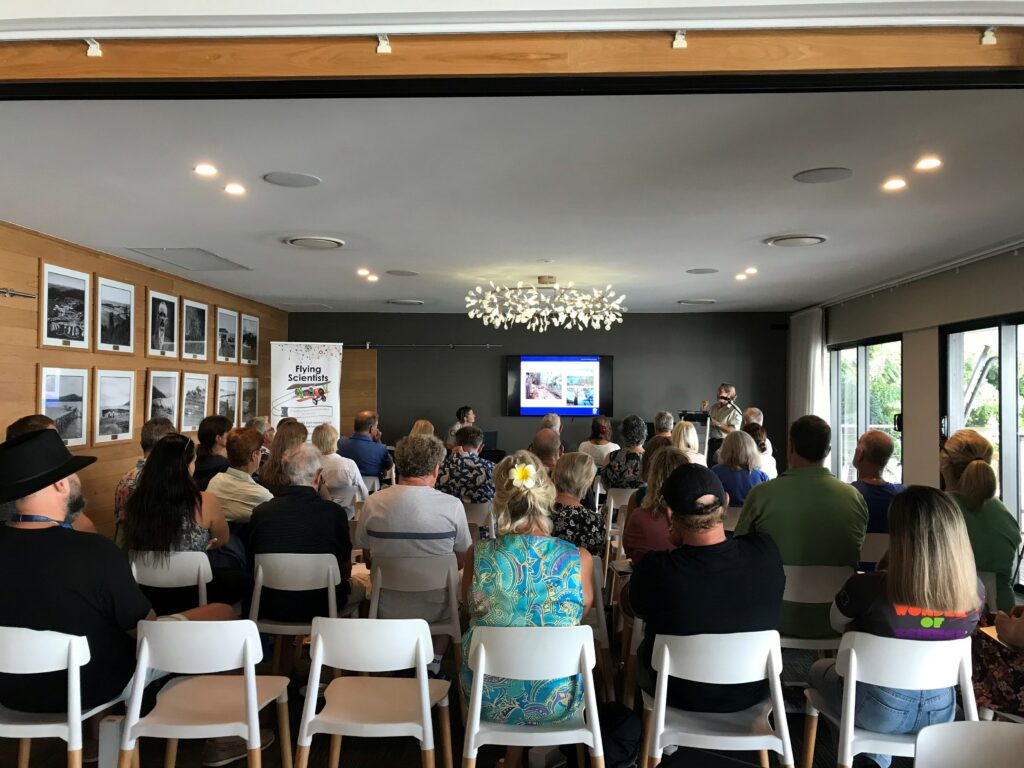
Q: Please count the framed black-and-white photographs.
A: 12